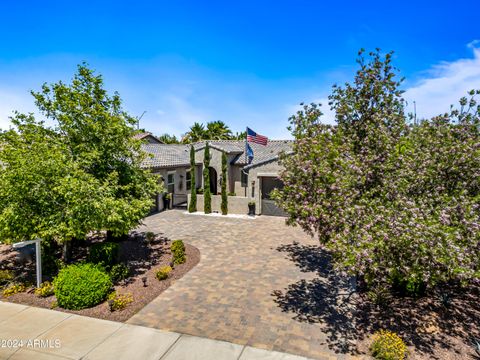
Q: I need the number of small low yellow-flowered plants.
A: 5